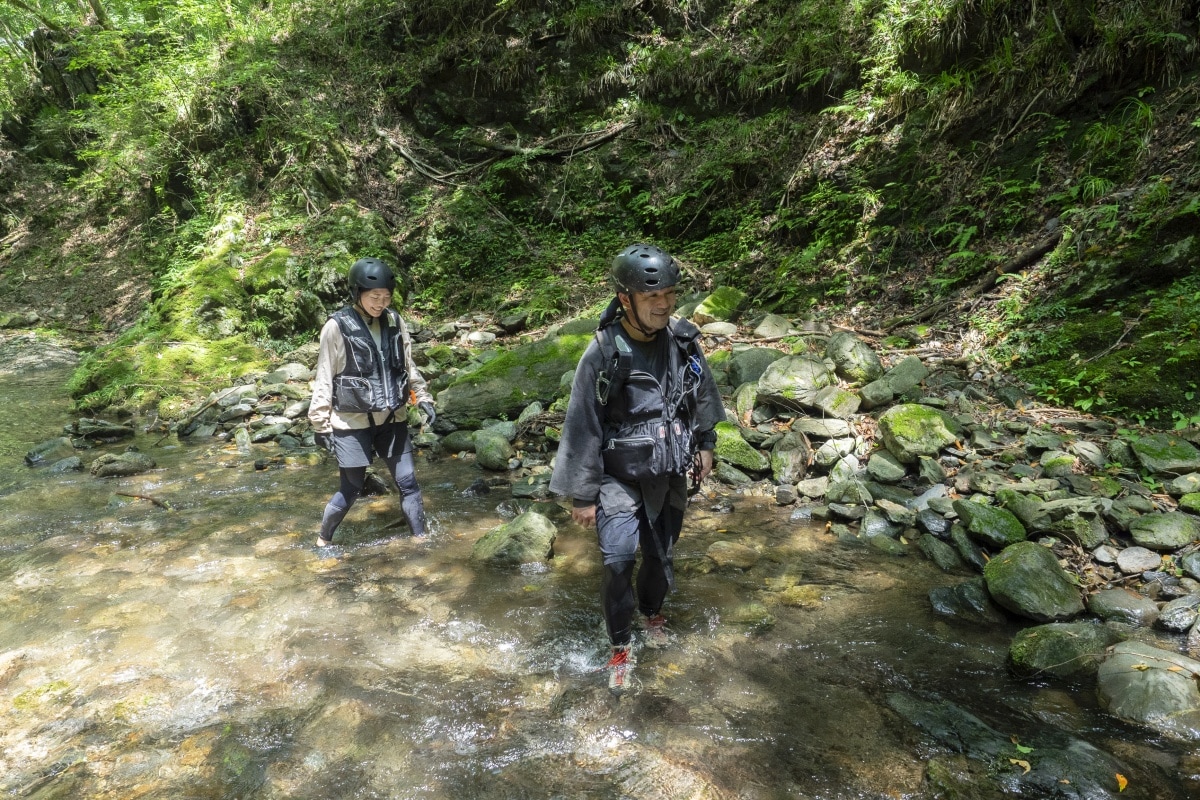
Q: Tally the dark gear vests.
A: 2